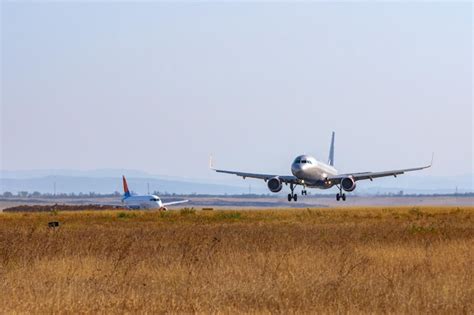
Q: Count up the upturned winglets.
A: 2